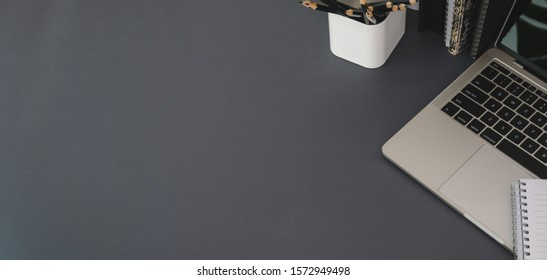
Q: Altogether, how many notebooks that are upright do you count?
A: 3